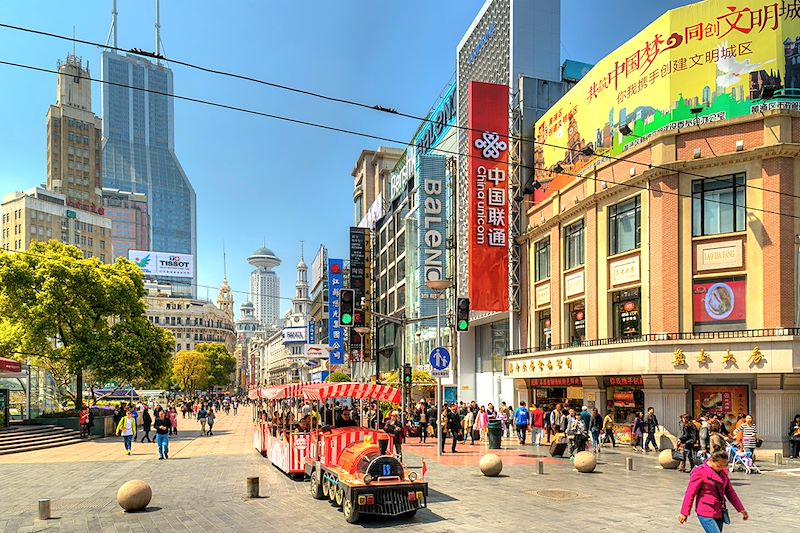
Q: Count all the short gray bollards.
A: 5